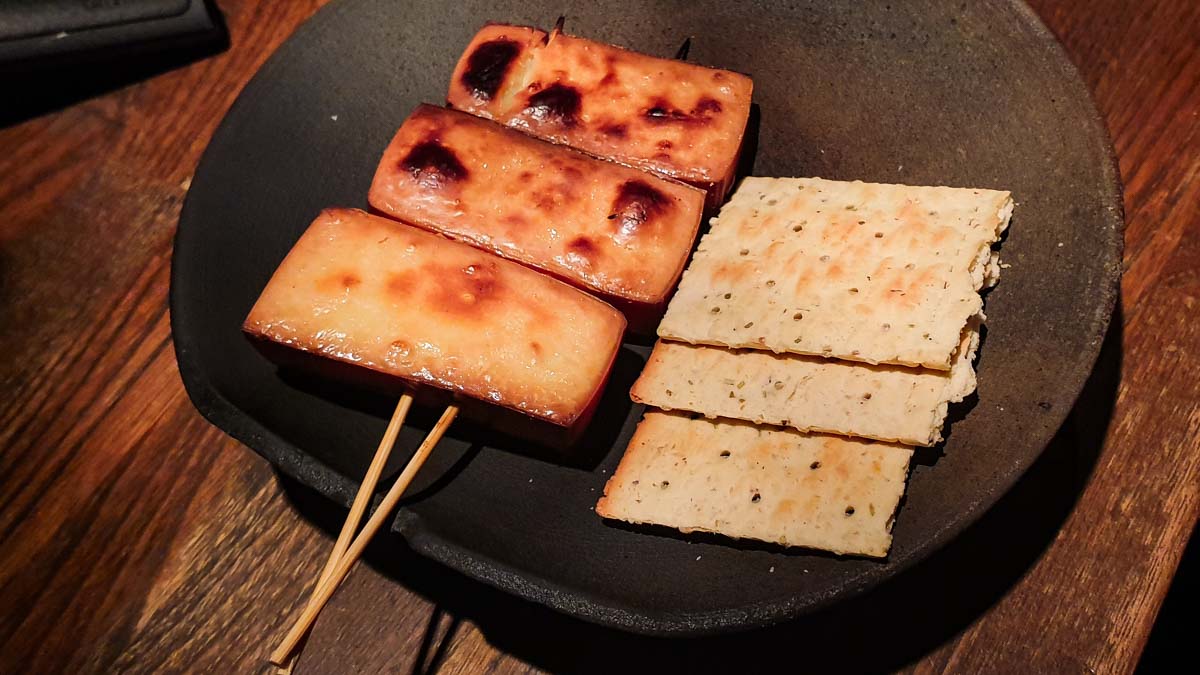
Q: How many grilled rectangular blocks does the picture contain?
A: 3